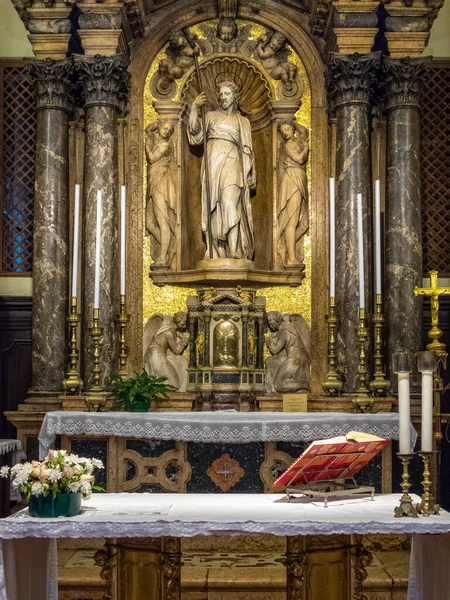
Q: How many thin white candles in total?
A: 6